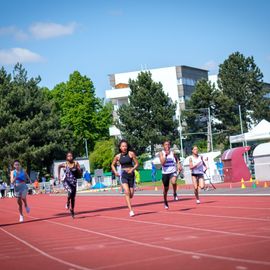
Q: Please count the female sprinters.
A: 5